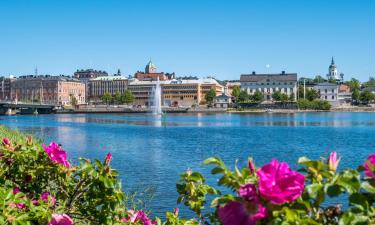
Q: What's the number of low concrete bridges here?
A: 1